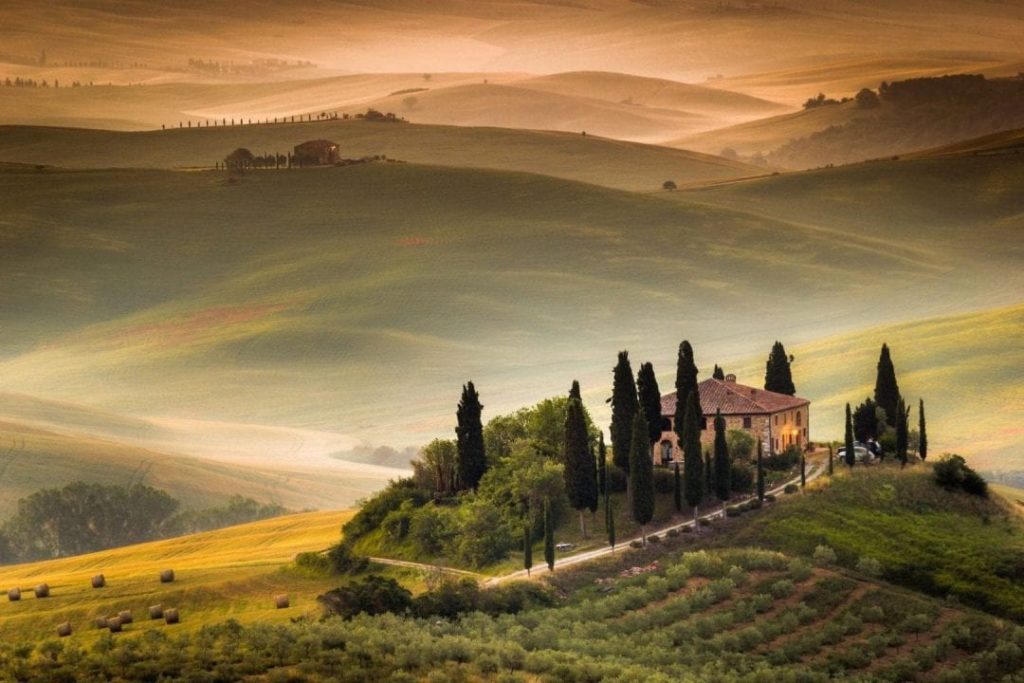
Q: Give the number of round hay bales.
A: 11